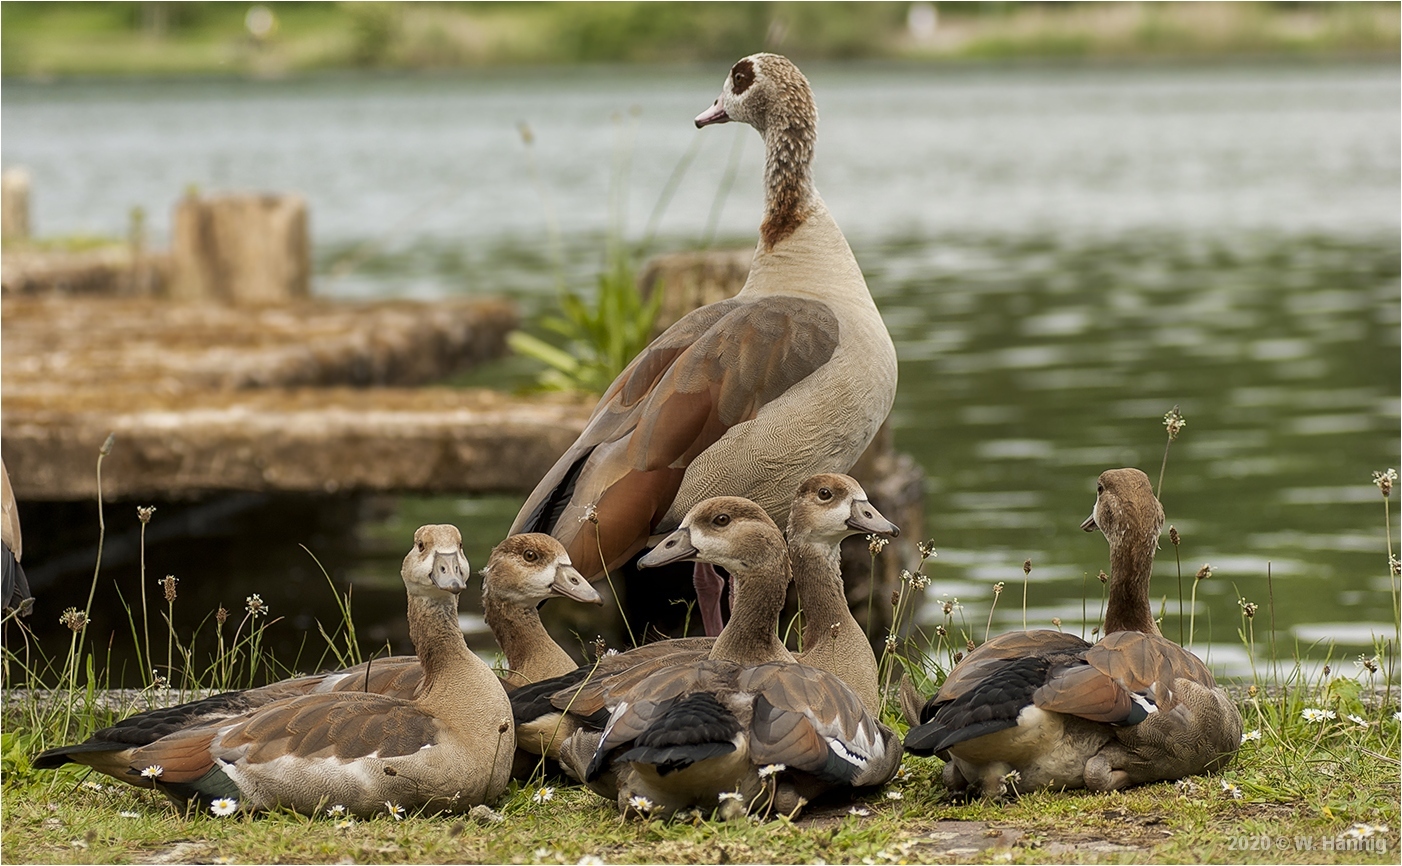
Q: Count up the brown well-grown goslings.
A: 5